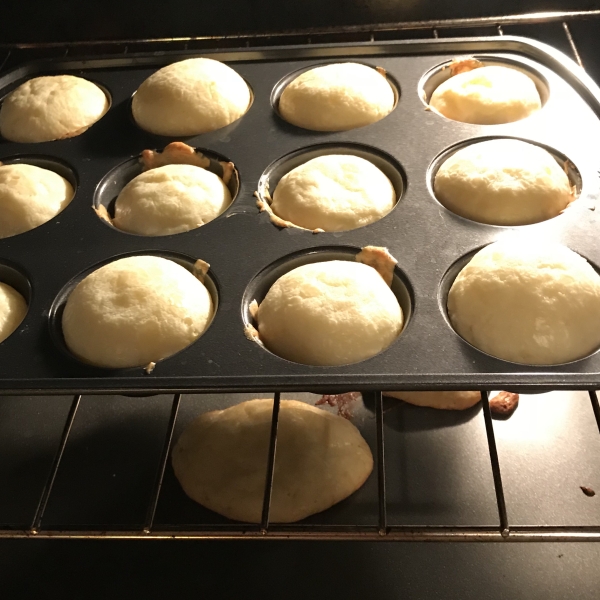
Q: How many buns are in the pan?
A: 12